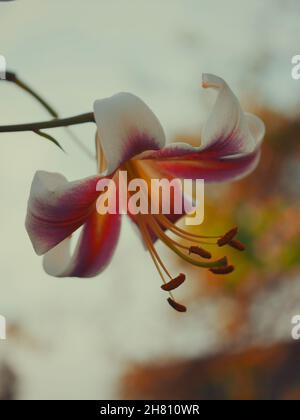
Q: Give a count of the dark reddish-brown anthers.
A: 6